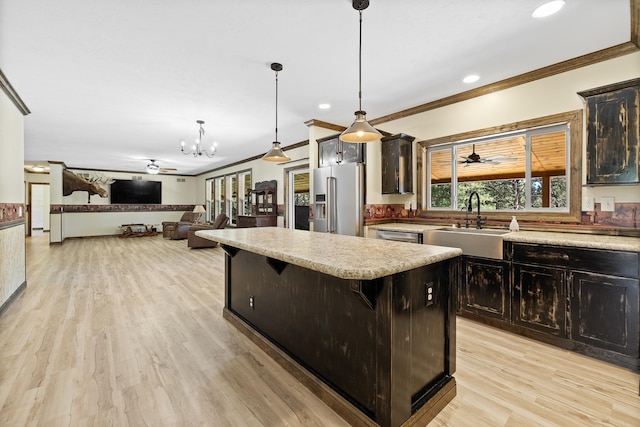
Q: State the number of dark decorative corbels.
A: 3